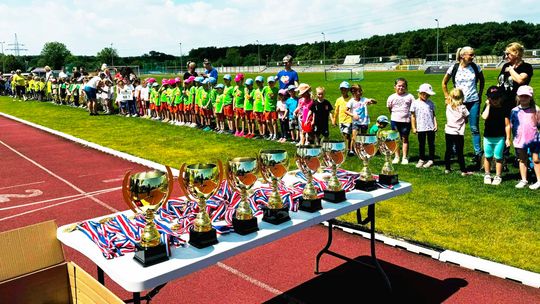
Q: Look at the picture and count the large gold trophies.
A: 8